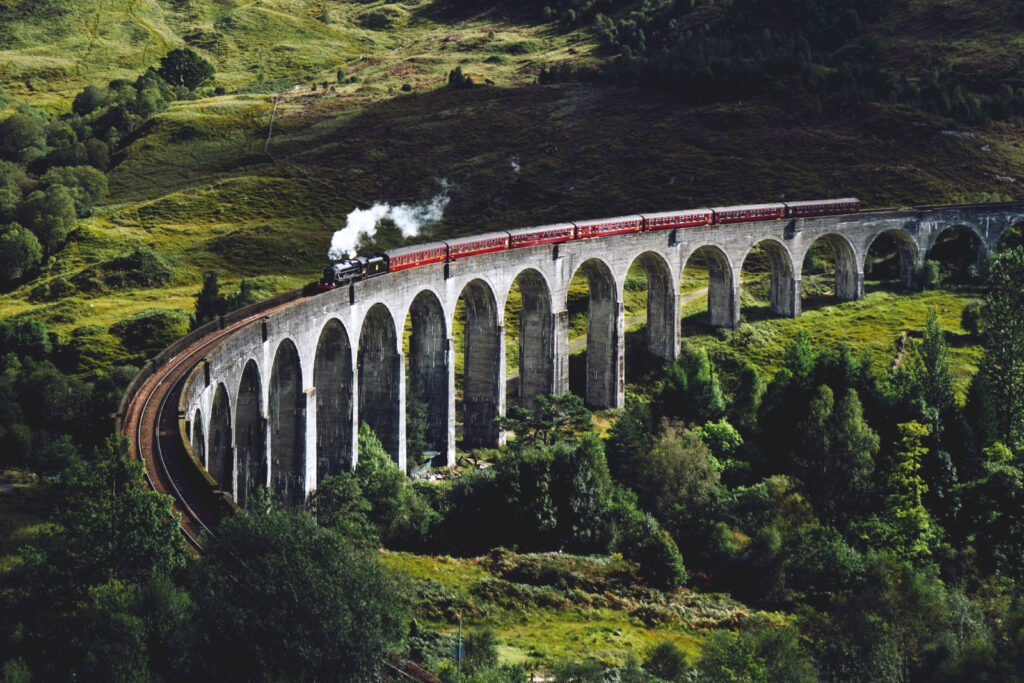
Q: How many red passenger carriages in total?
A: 7